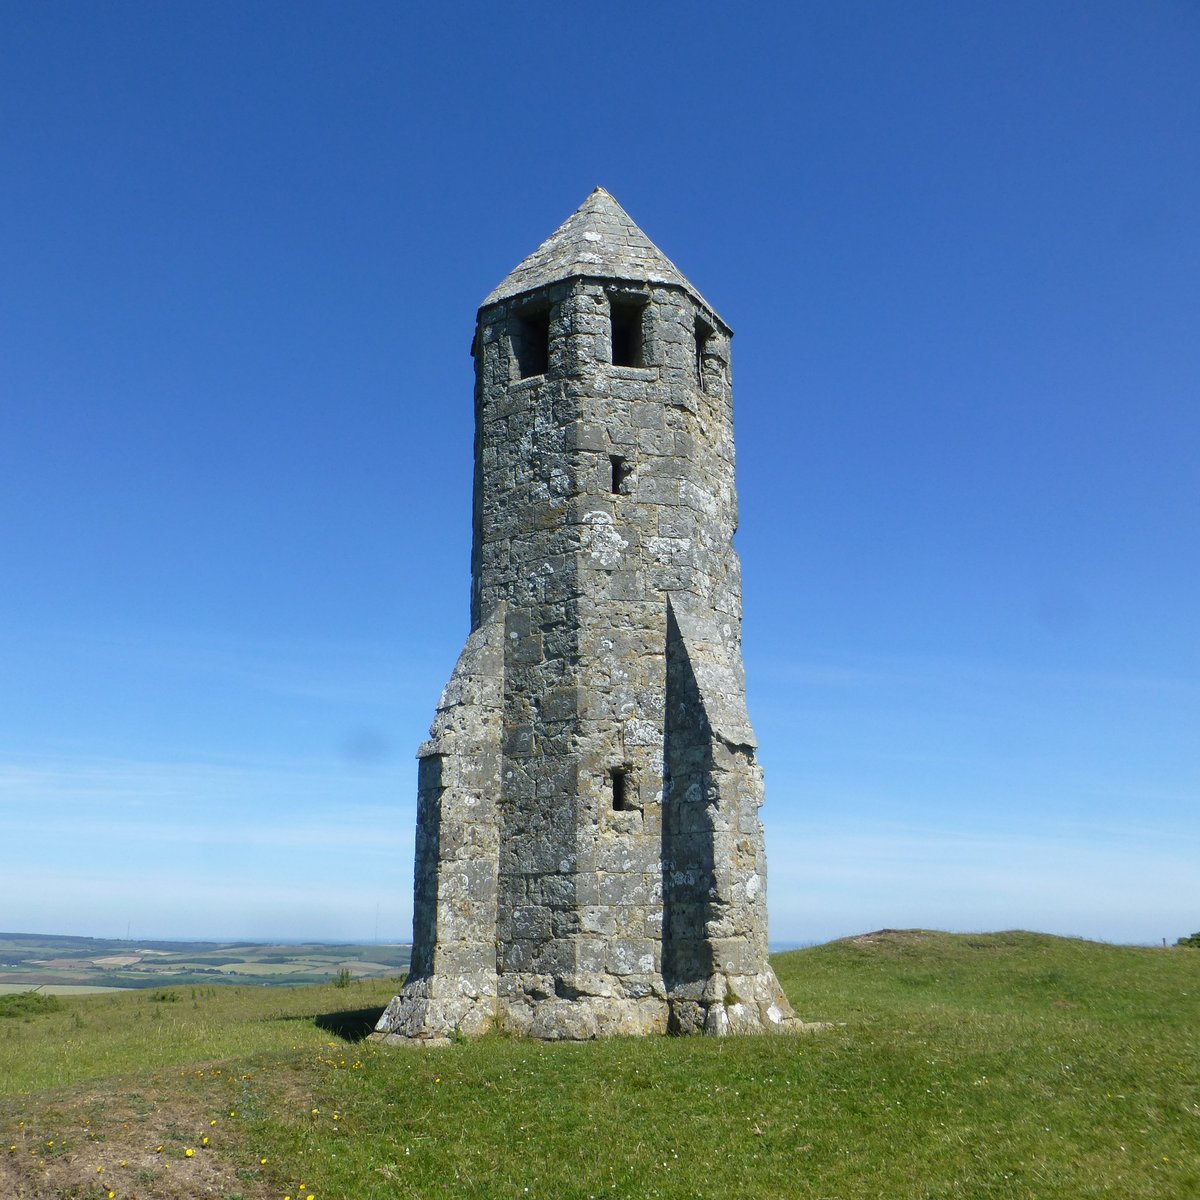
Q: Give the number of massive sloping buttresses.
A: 2